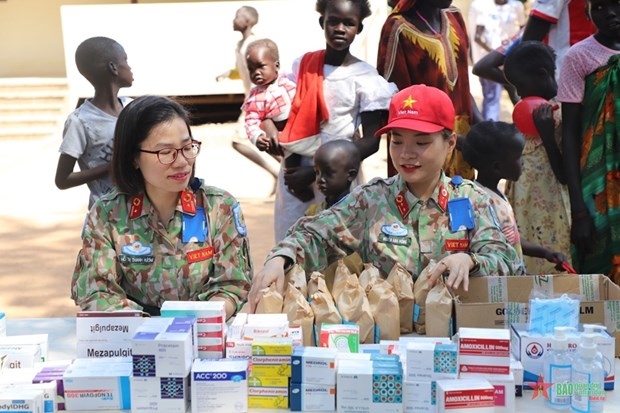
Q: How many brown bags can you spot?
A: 12